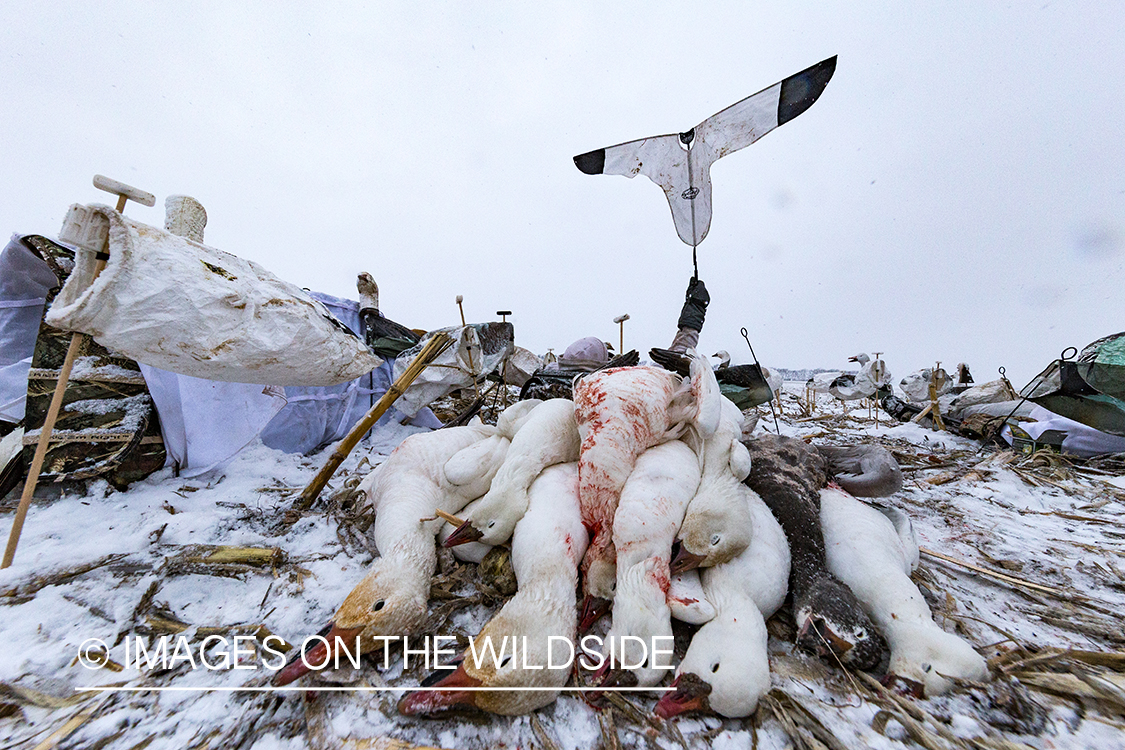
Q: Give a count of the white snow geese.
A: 8